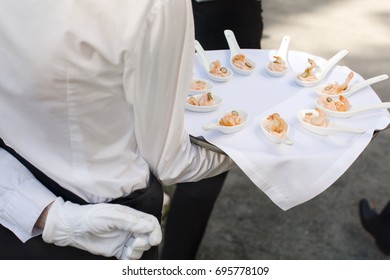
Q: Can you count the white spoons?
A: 11